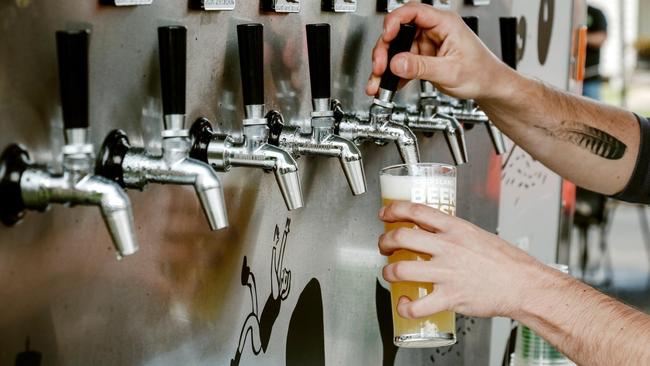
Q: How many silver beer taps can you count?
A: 7